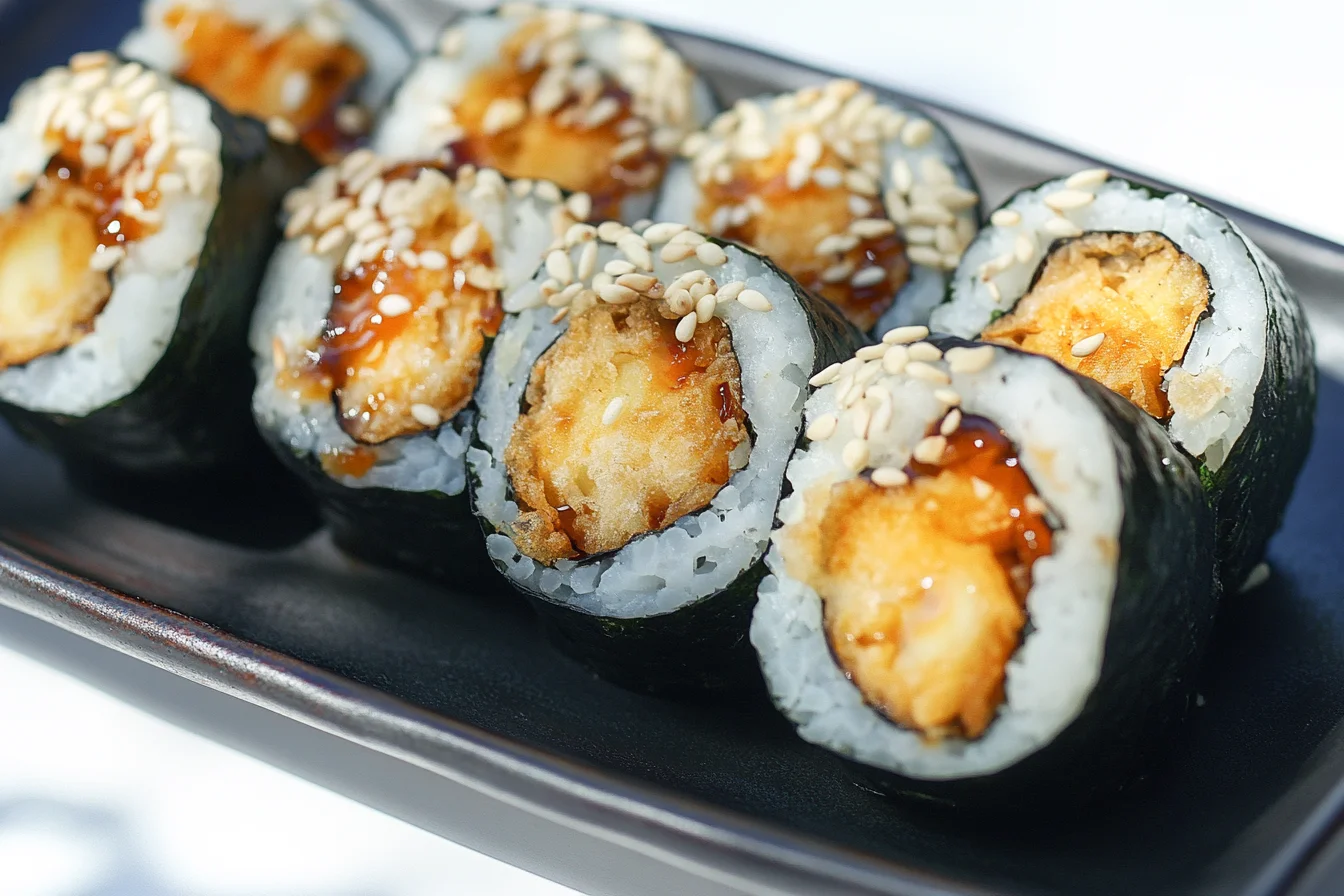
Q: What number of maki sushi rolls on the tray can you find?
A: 8